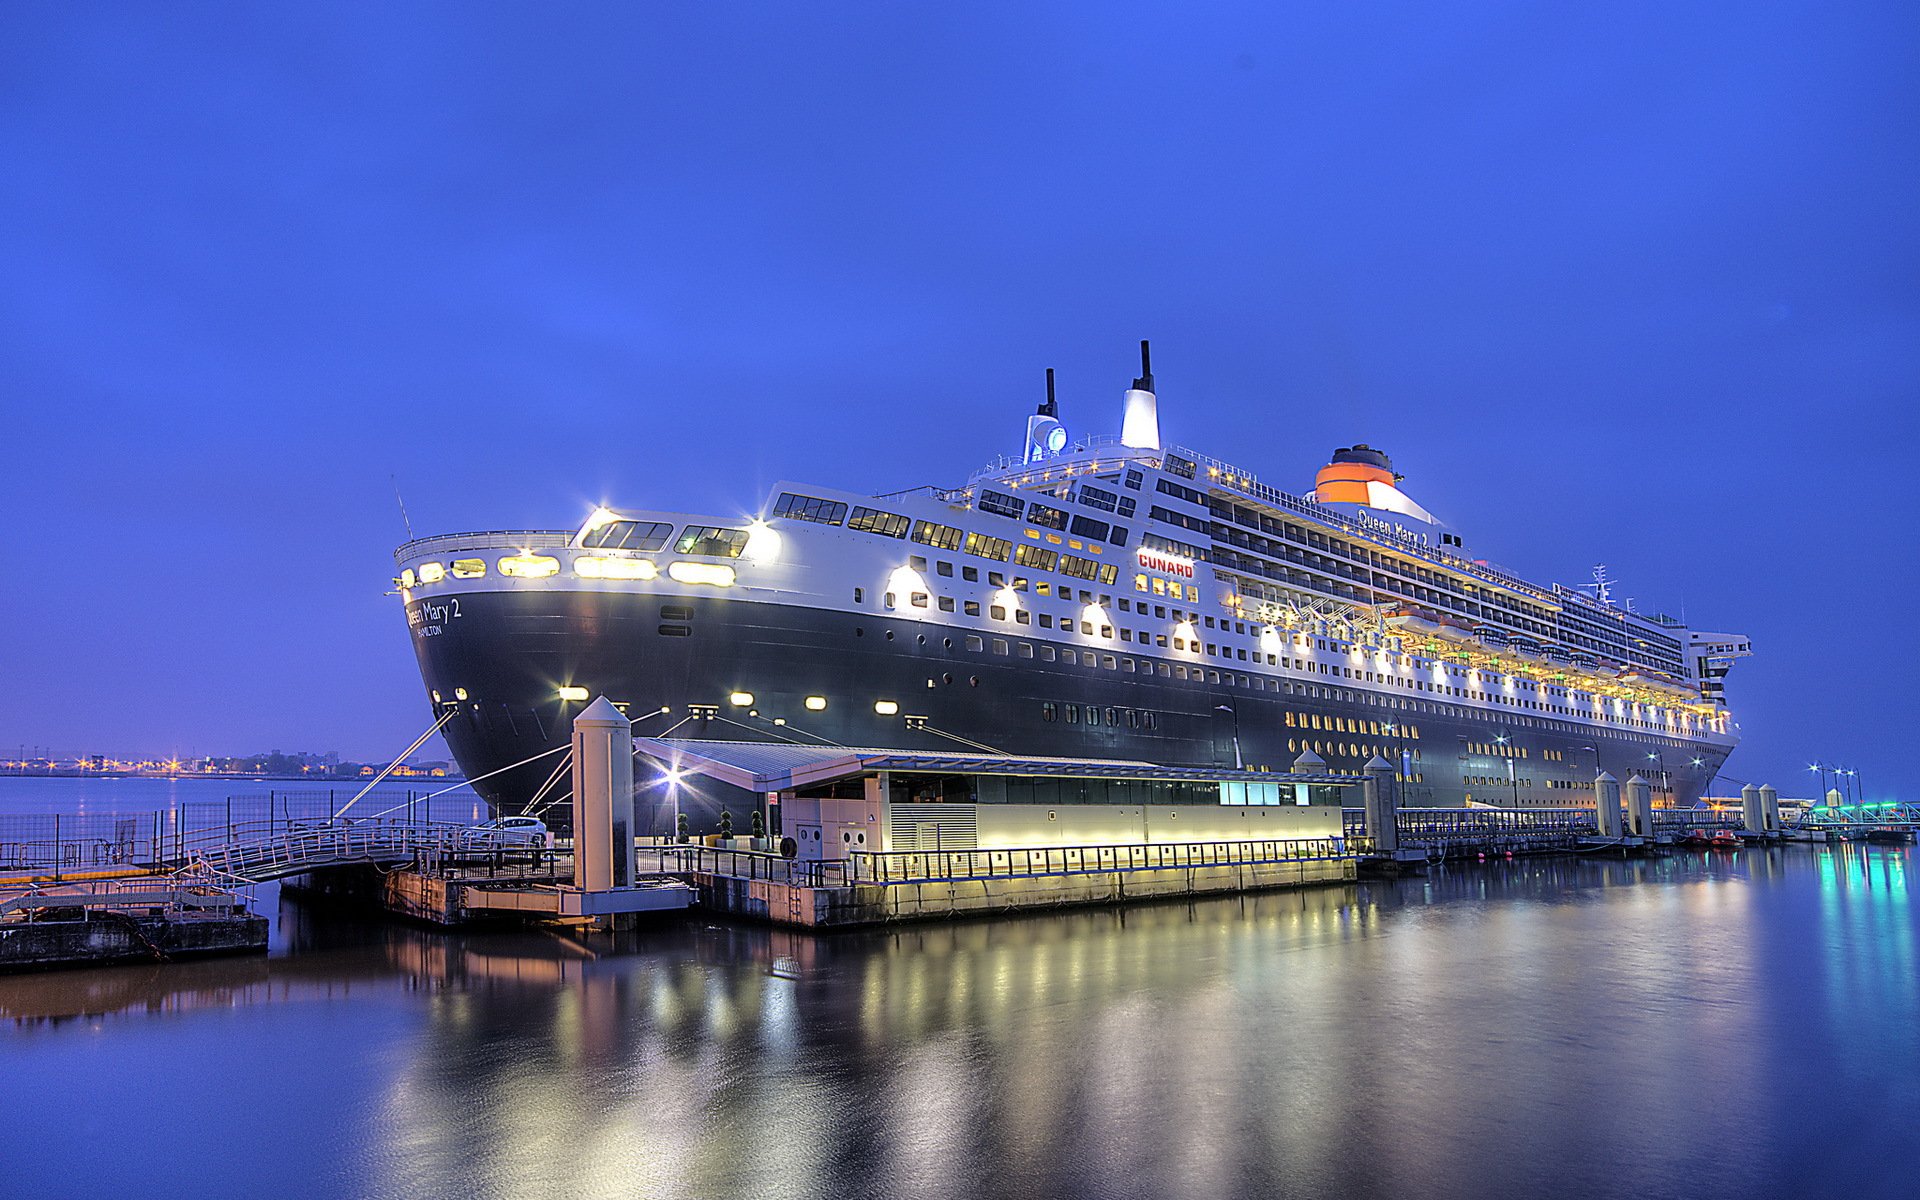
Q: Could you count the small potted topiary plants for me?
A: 3